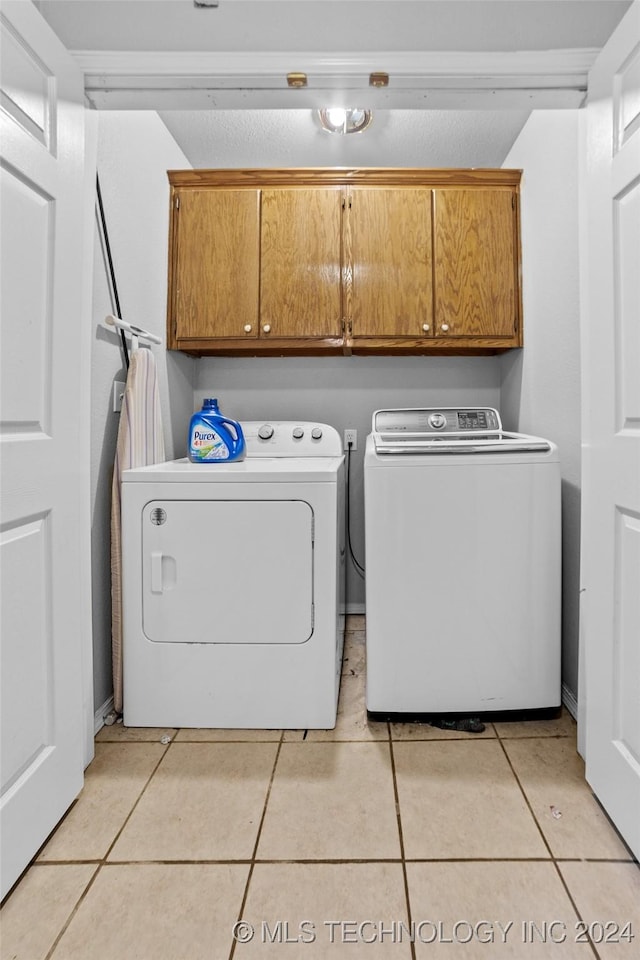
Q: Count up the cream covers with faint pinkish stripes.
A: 1